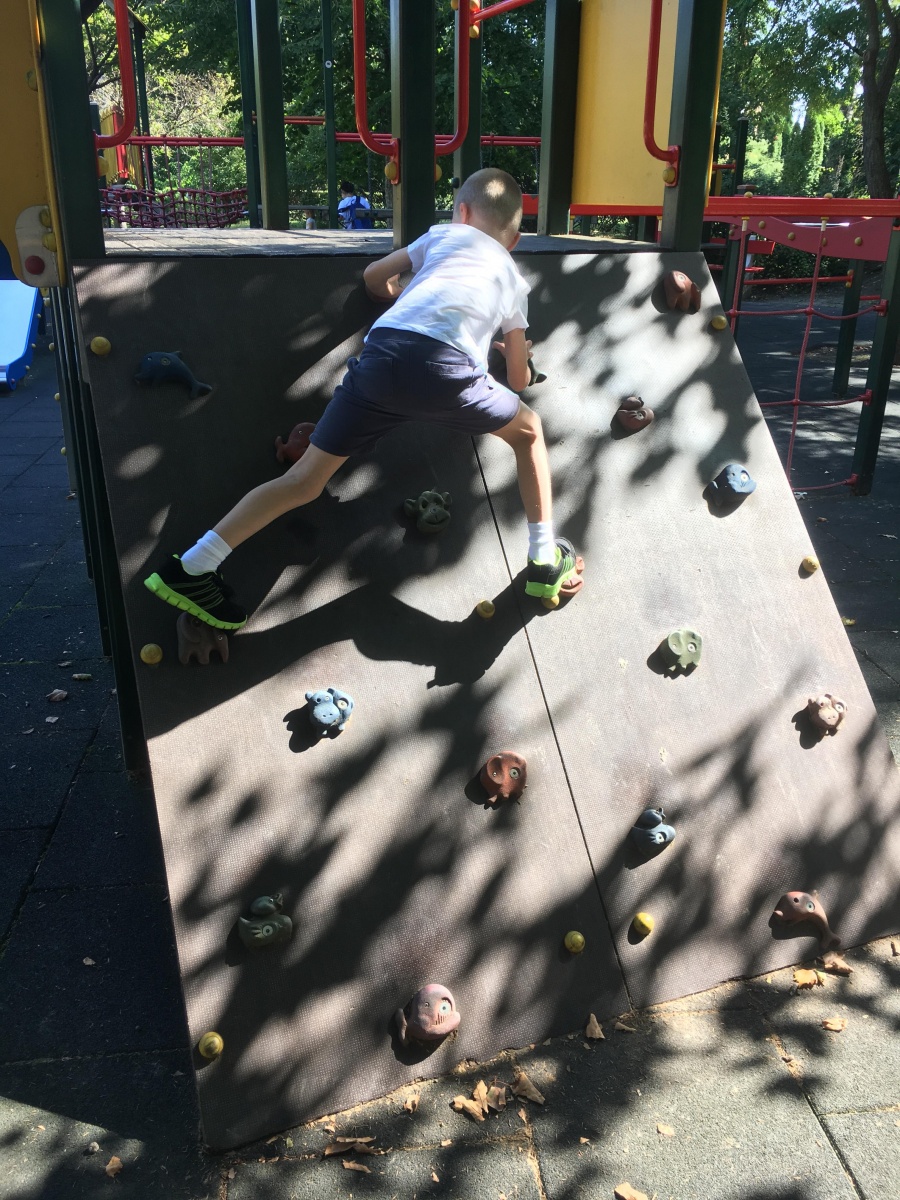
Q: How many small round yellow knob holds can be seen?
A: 9